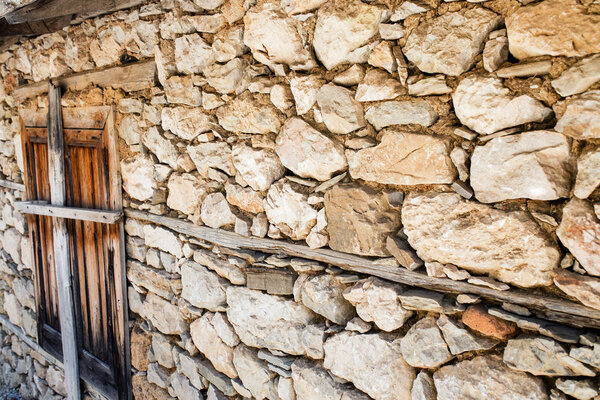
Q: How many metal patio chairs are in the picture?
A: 0